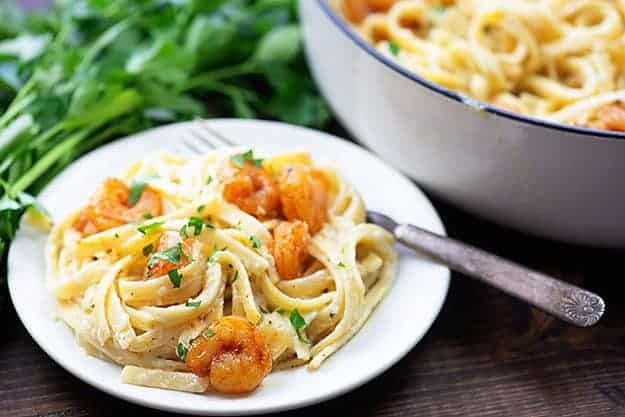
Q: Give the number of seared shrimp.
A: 6